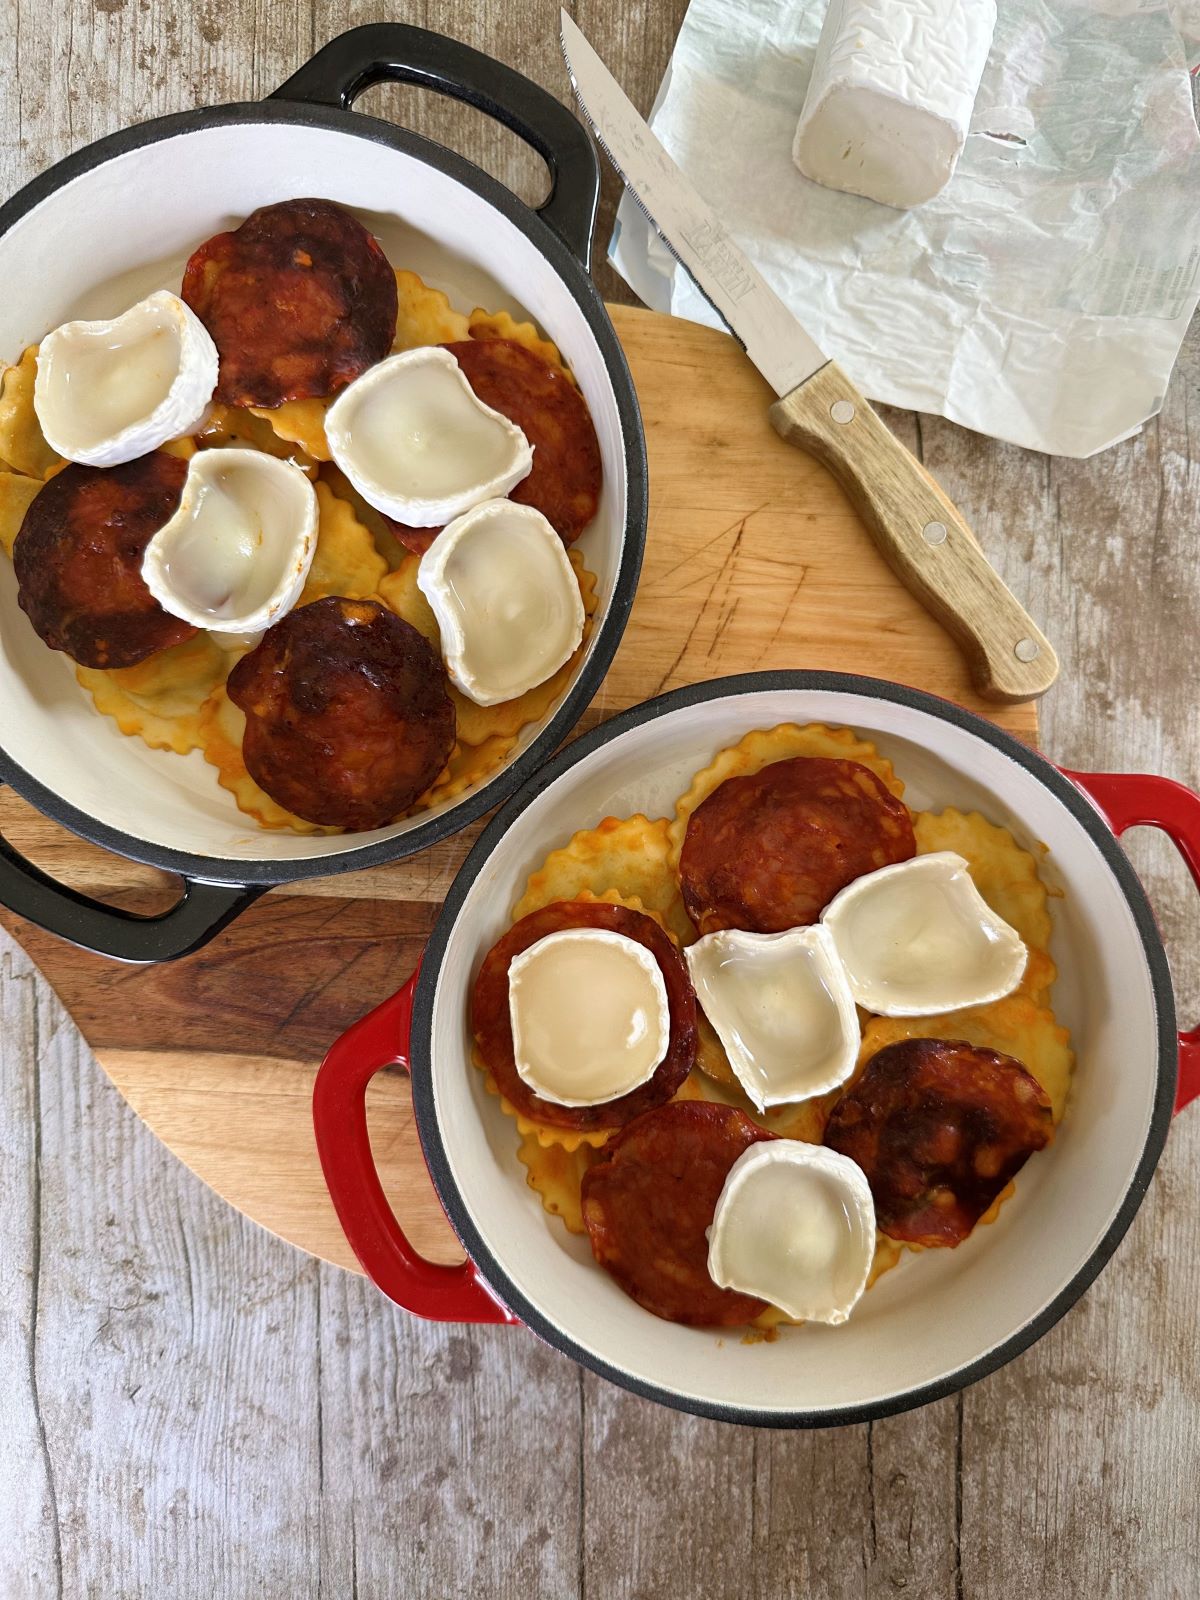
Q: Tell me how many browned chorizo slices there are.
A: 8